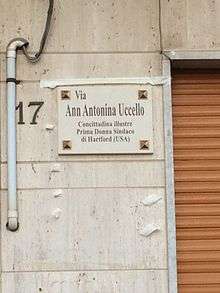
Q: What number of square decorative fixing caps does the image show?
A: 4